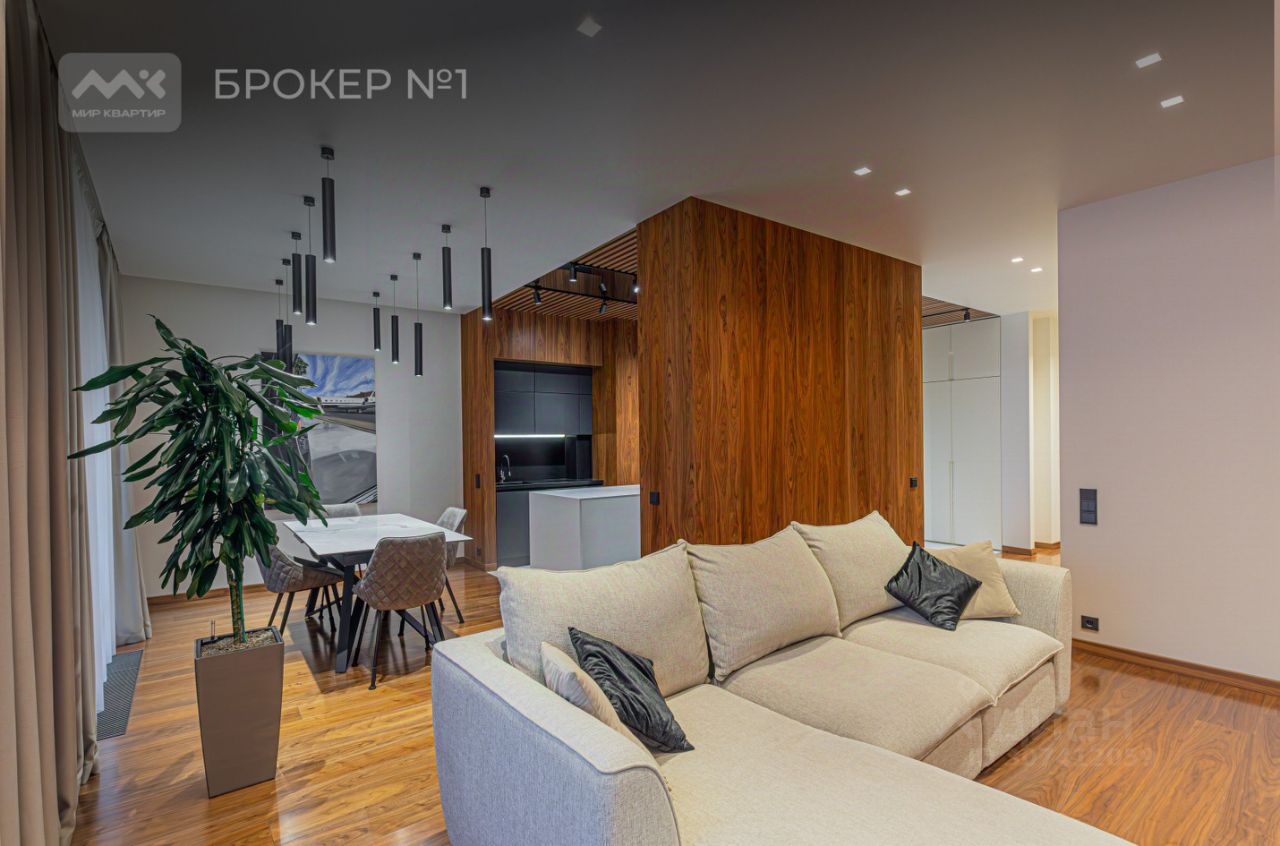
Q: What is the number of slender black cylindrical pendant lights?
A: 10